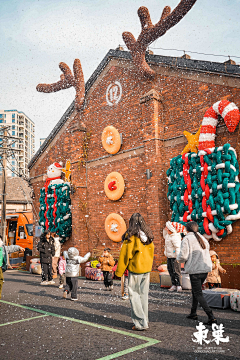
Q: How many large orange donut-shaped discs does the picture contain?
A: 3